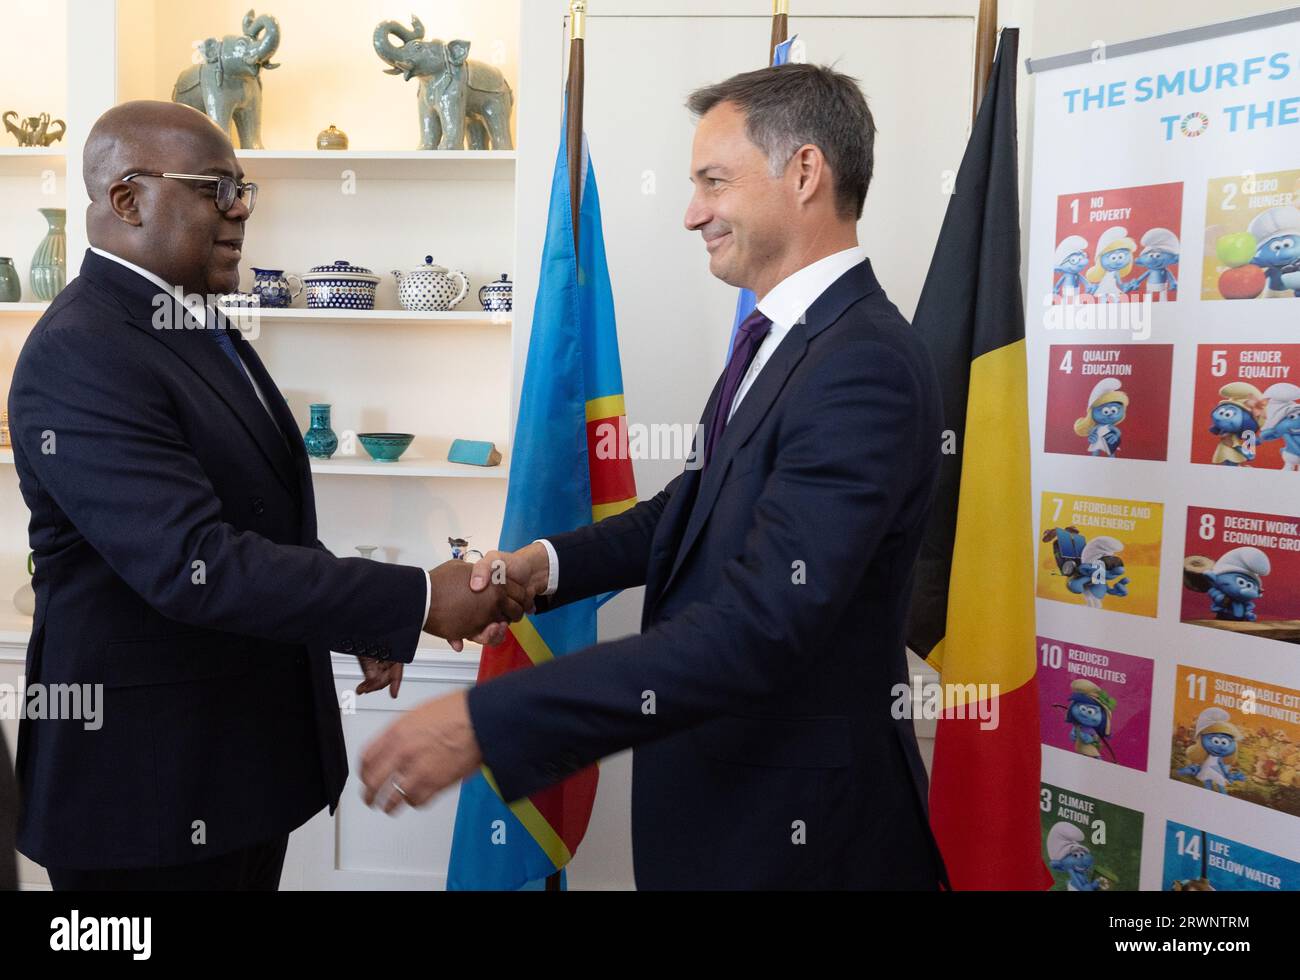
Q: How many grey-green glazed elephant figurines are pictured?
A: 2